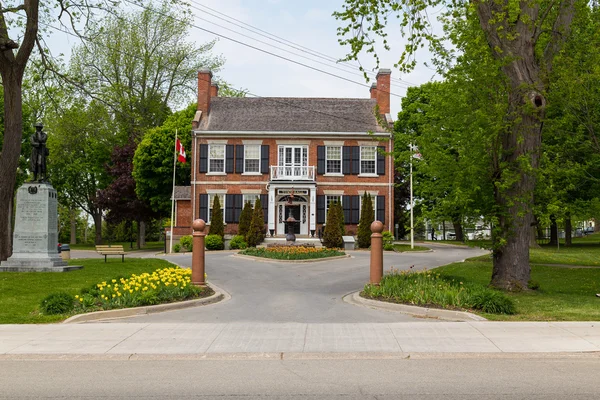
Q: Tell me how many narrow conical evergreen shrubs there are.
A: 6